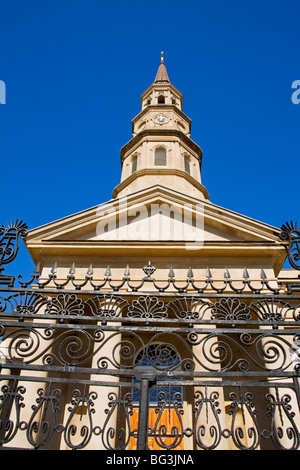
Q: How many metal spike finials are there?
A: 12